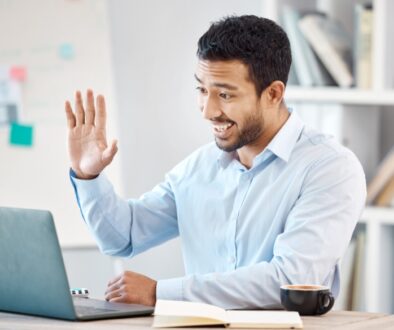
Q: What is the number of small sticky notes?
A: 3